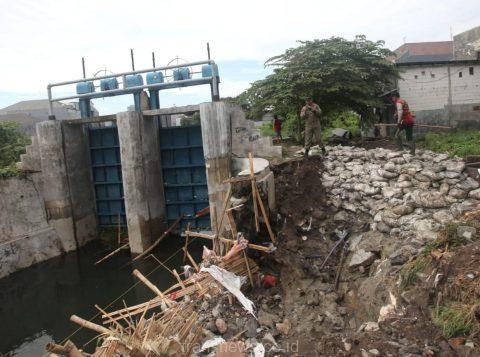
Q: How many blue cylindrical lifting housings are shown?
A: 6